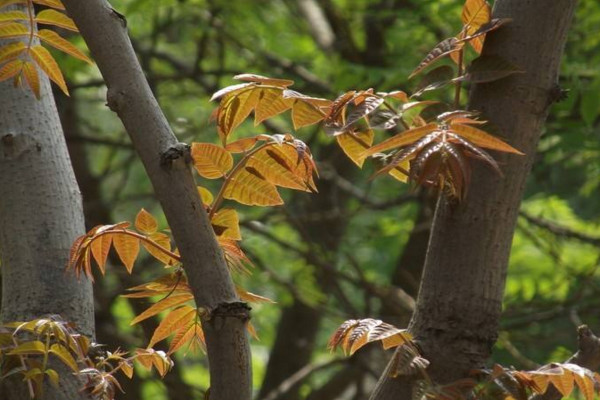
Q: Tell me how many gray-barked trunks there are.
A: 3